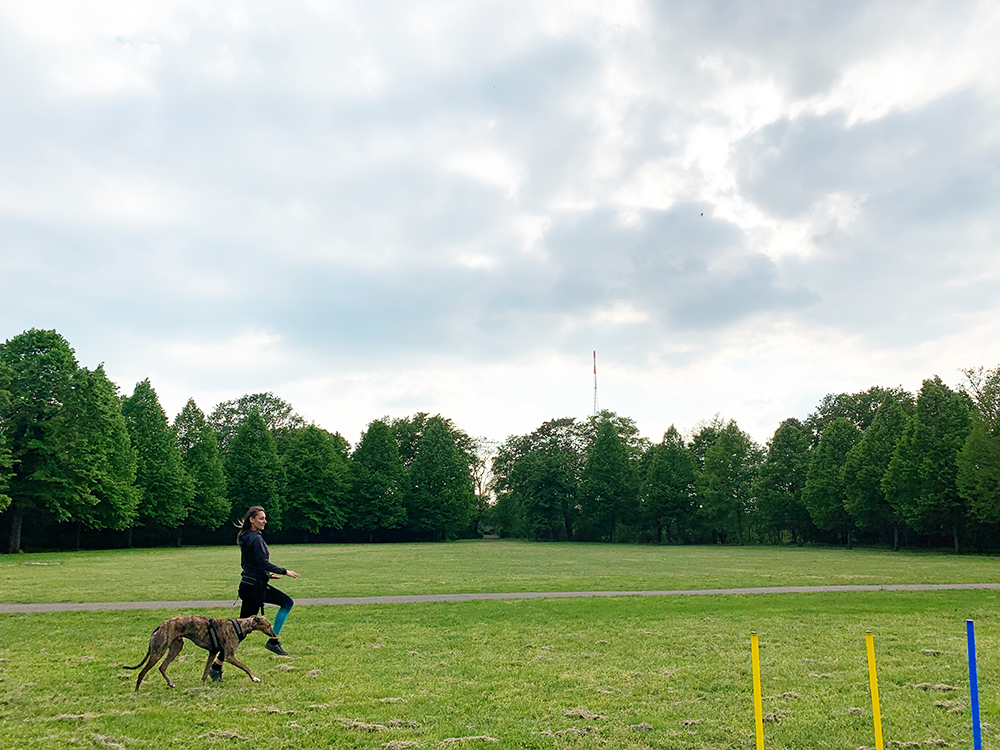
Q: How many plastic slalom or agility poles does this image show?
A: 3